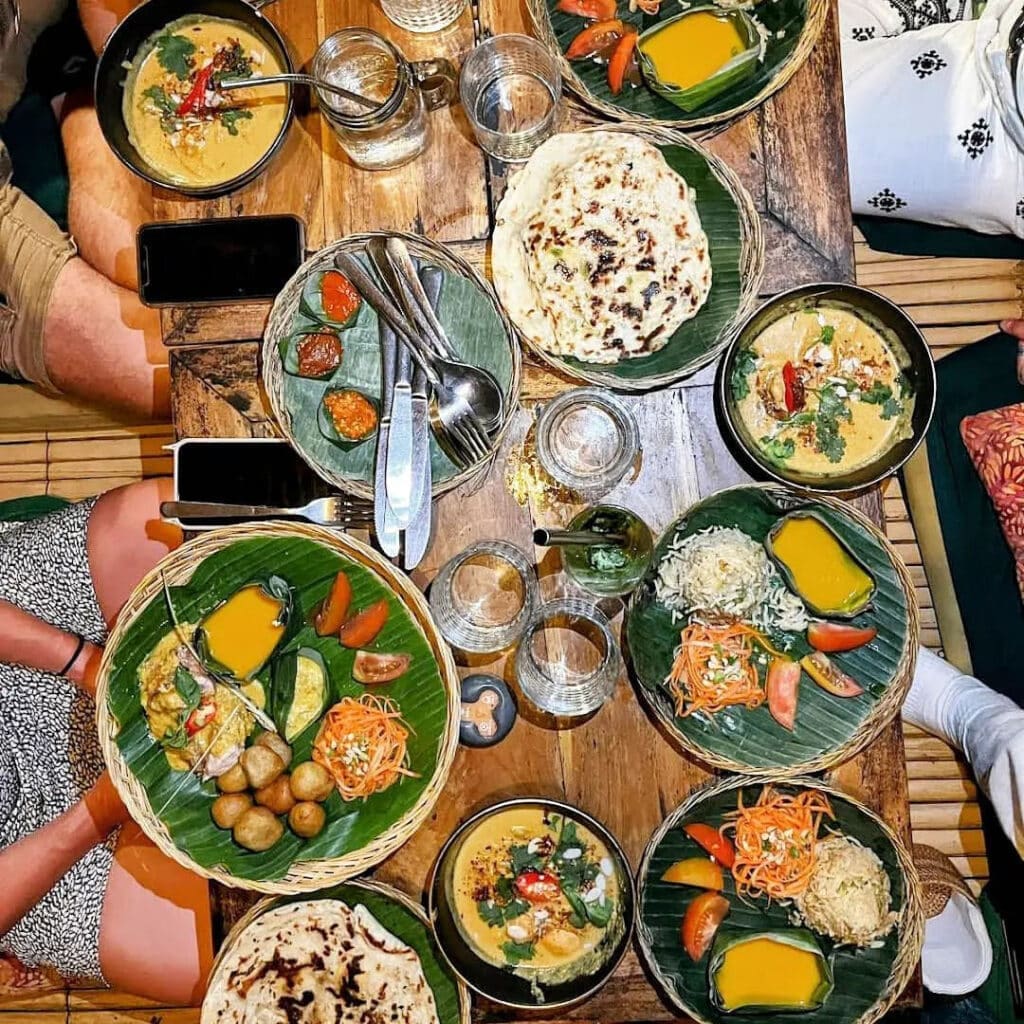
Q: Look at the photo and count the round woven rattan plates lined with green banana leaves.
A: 7